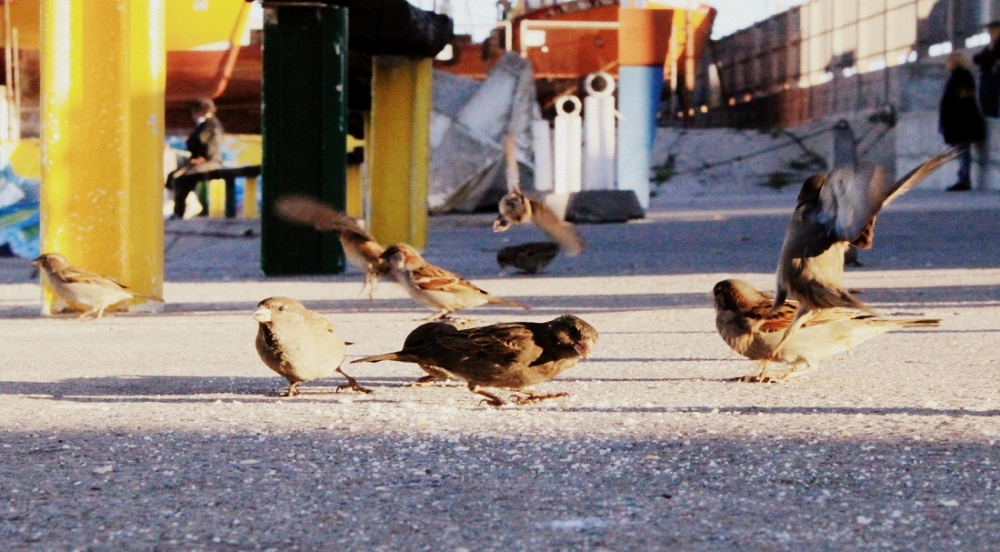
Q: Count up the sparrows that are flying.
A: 3